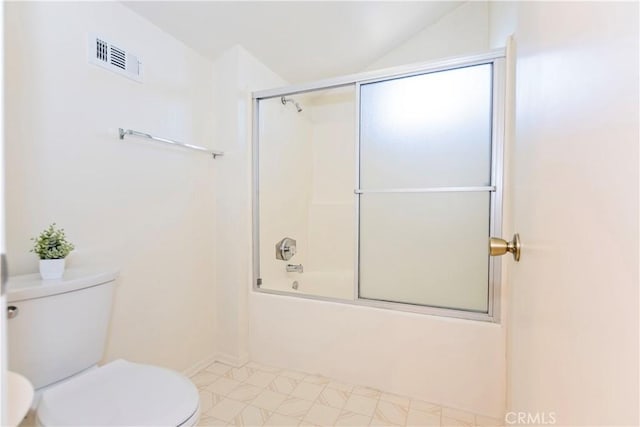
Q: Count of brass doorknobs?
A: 1